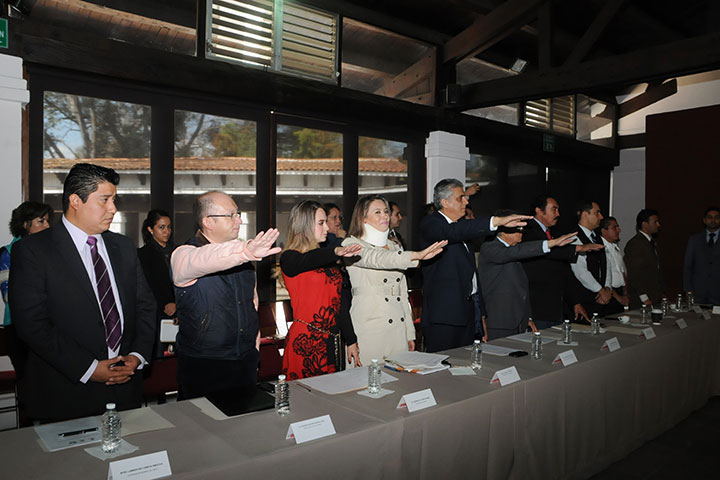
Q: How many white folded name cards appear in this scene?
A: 11